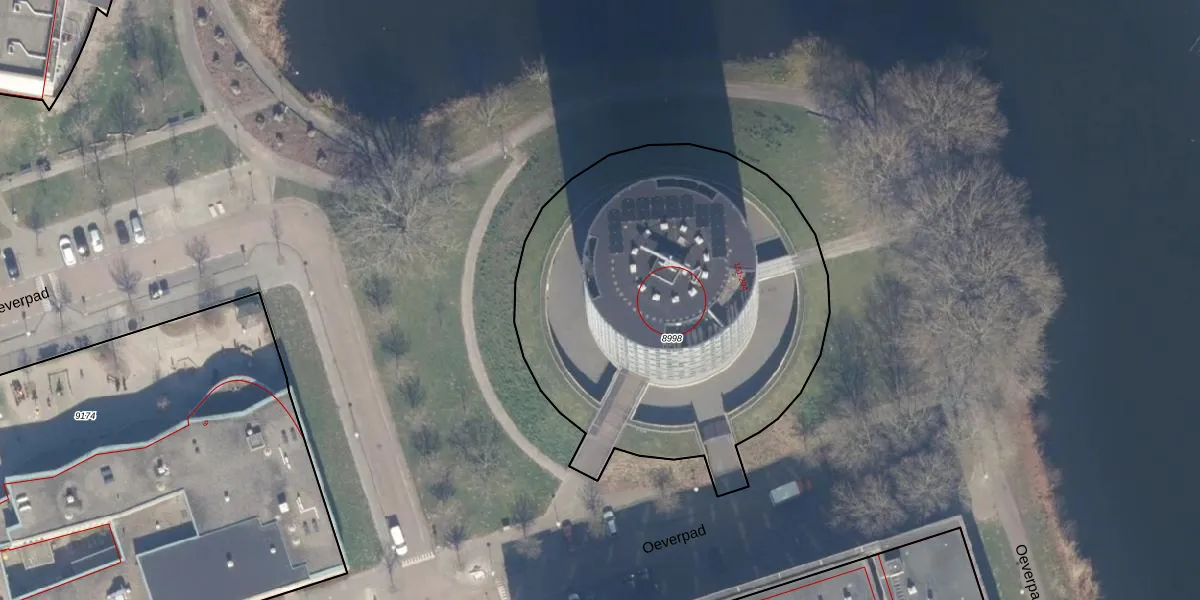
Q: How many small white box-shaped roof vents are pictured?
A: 12